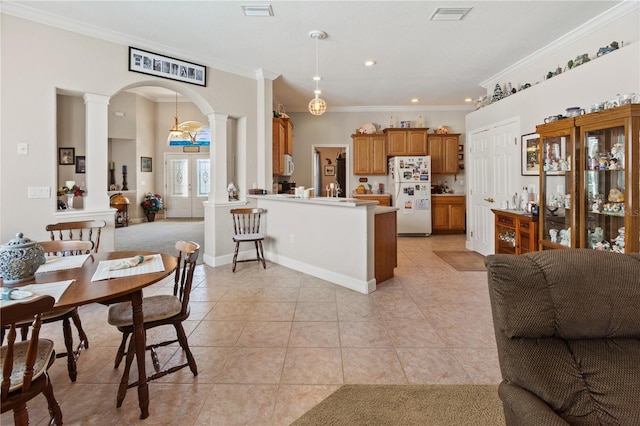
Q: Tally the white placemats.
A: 3